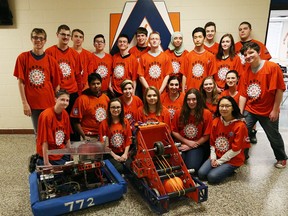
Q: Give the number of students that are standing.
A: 13